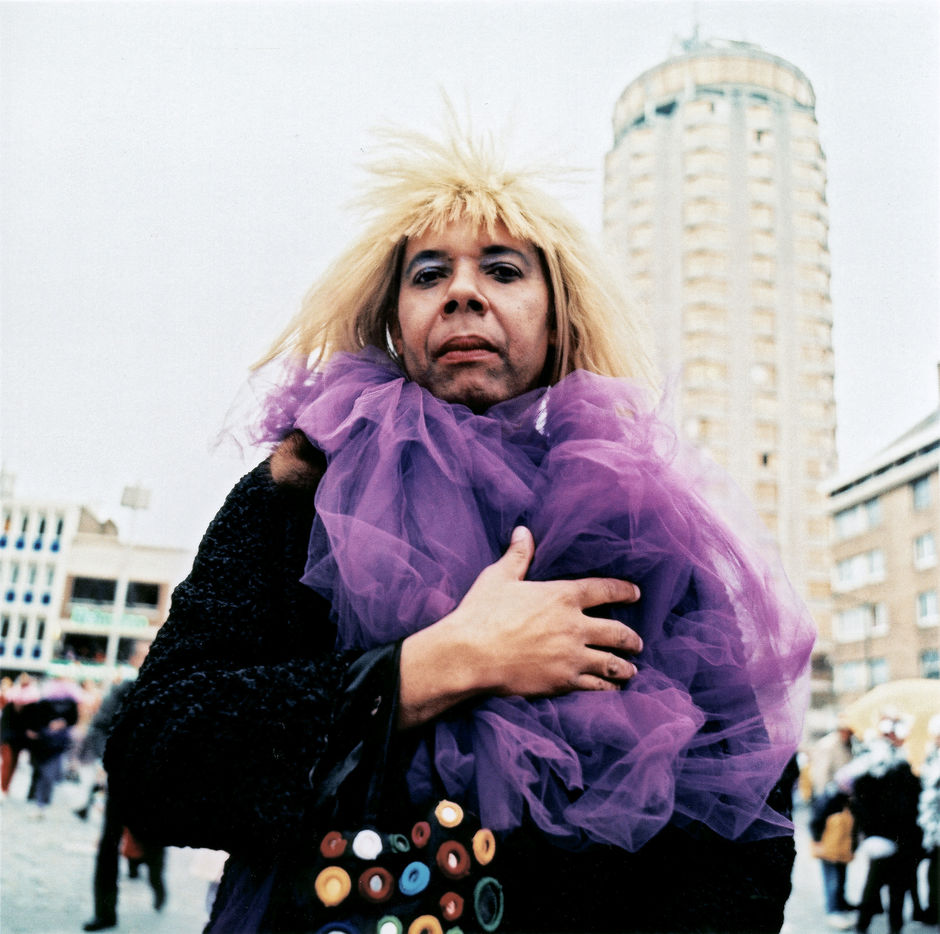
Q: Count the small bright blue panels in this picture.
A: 10